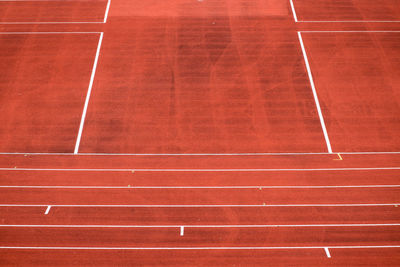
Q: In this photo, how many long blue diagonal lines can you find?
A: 0